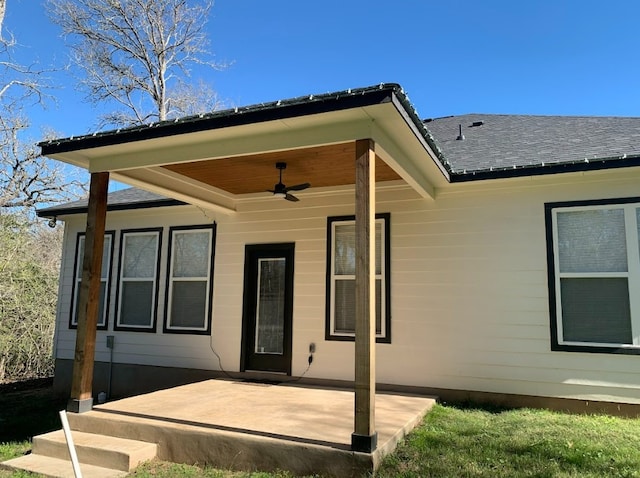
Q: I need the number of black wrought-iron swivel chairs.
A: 0